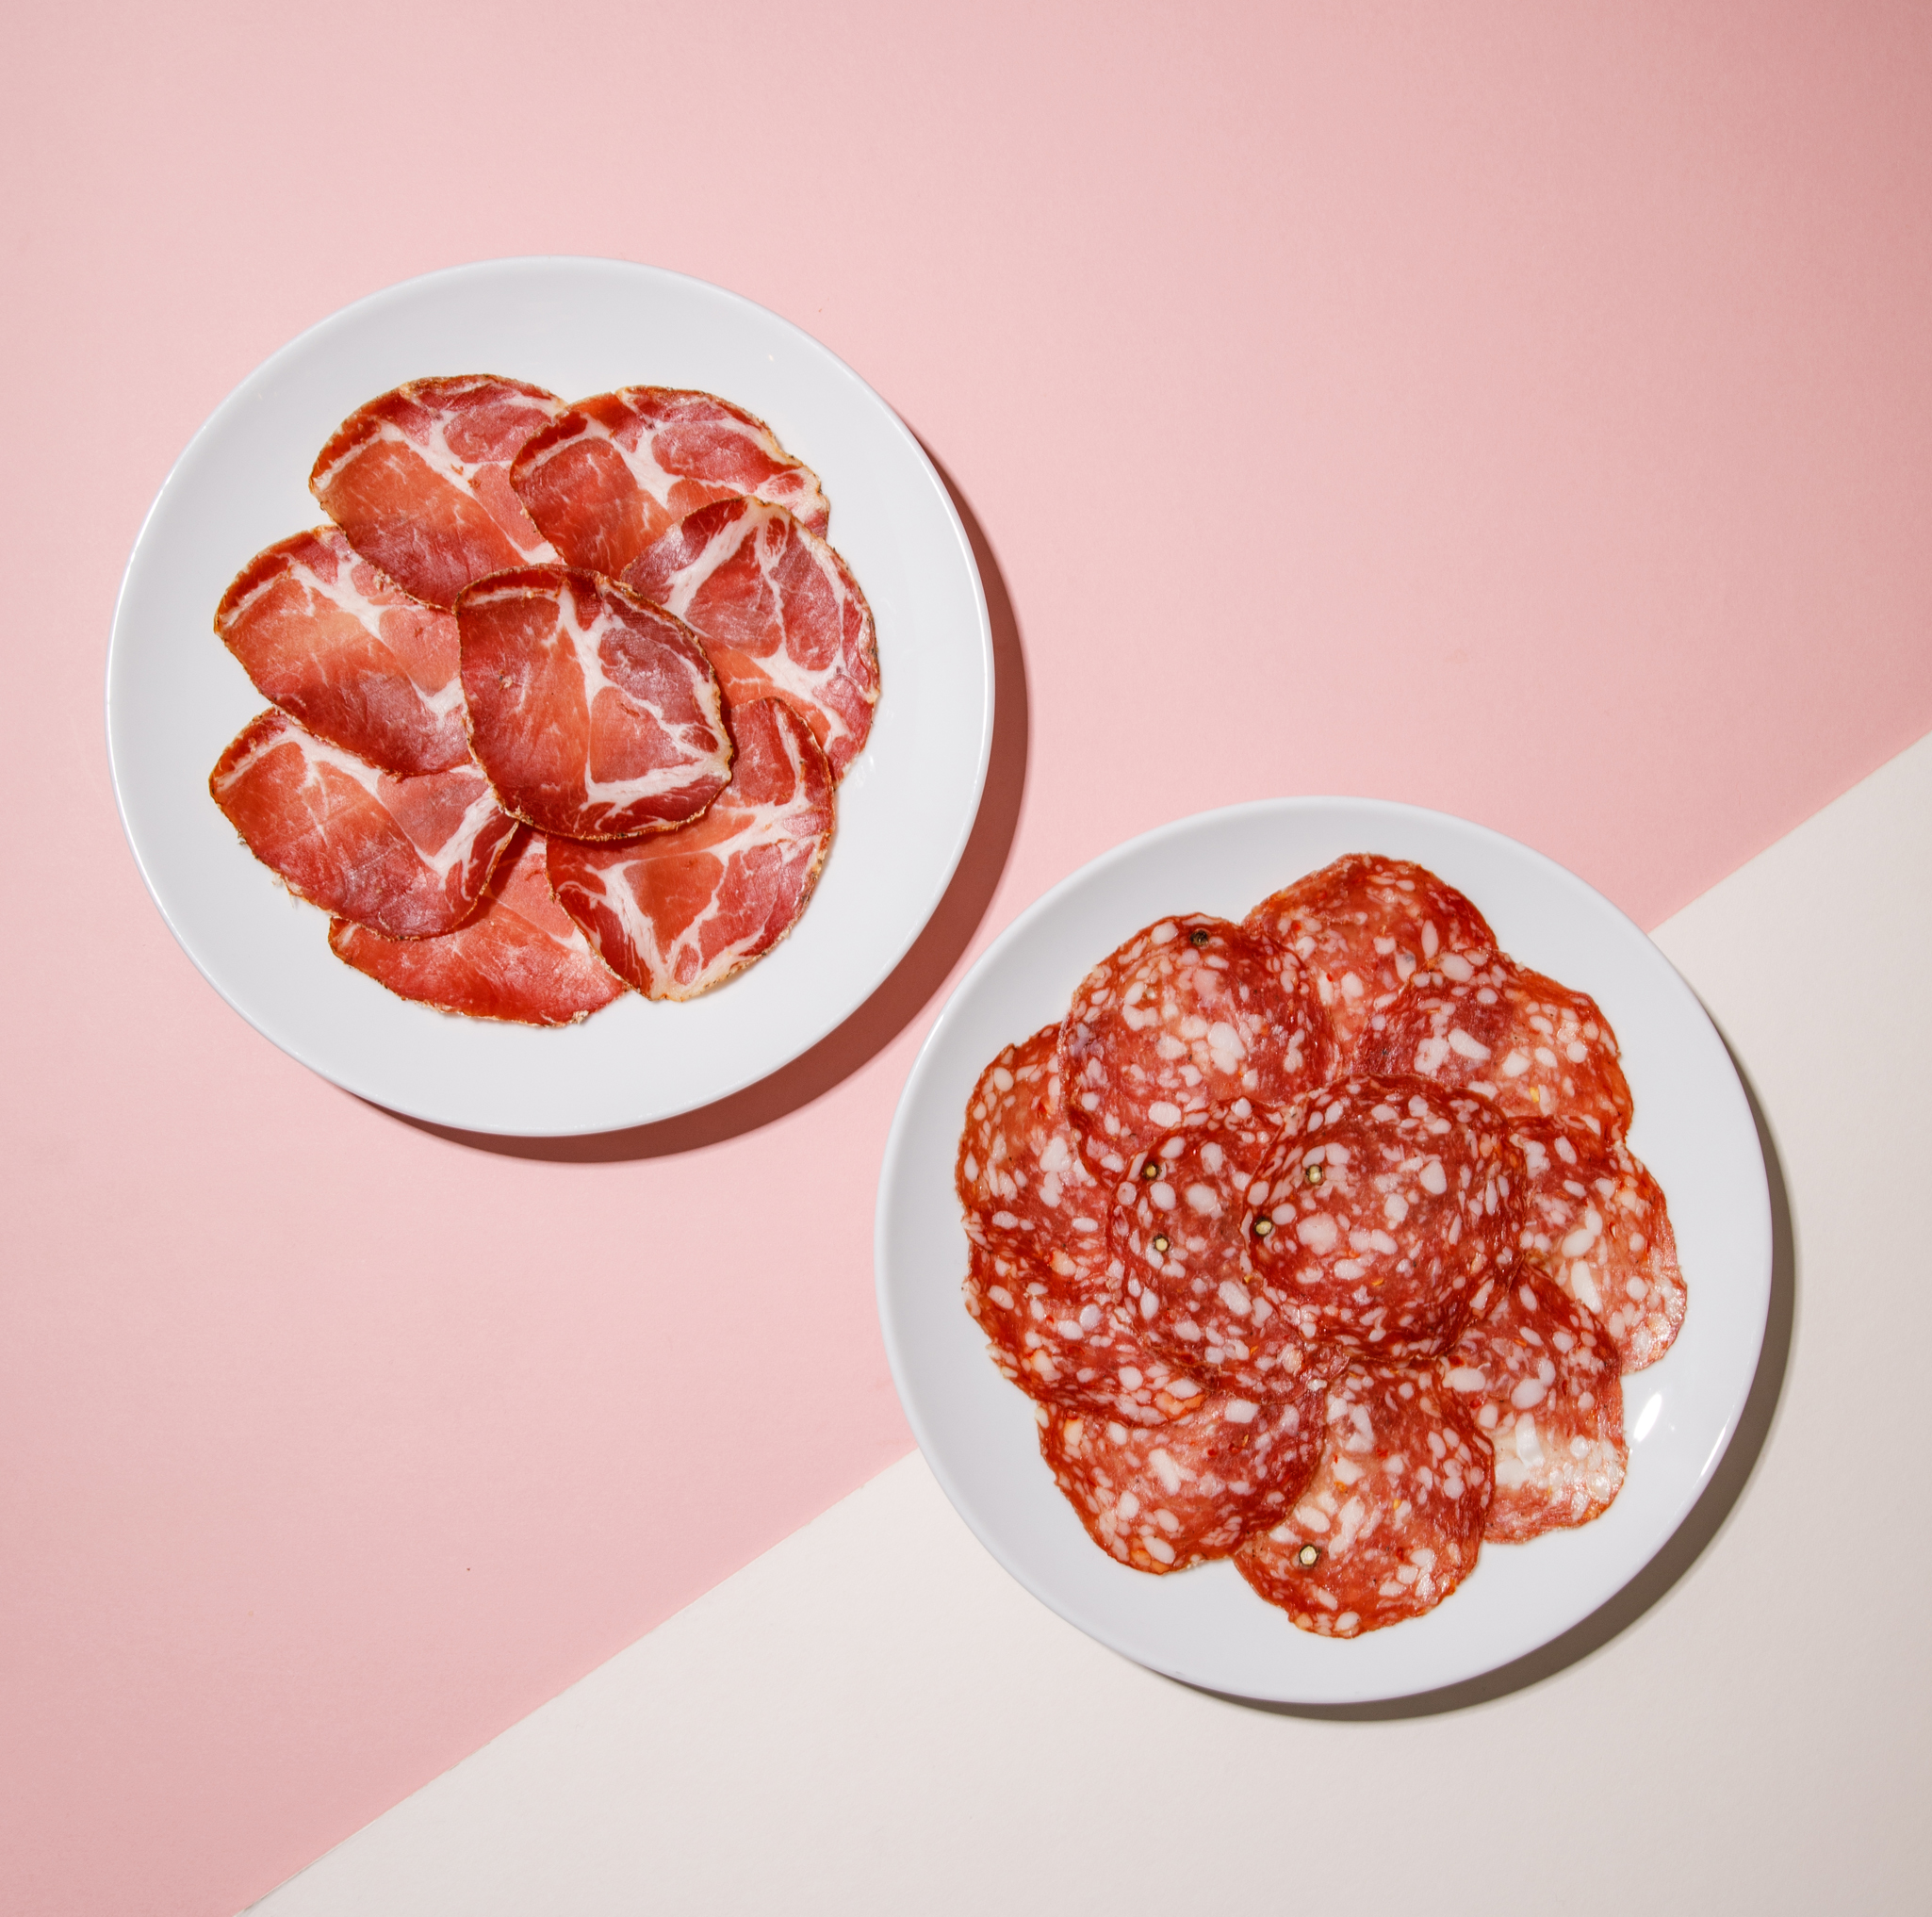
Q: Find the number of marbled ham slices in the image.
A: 8